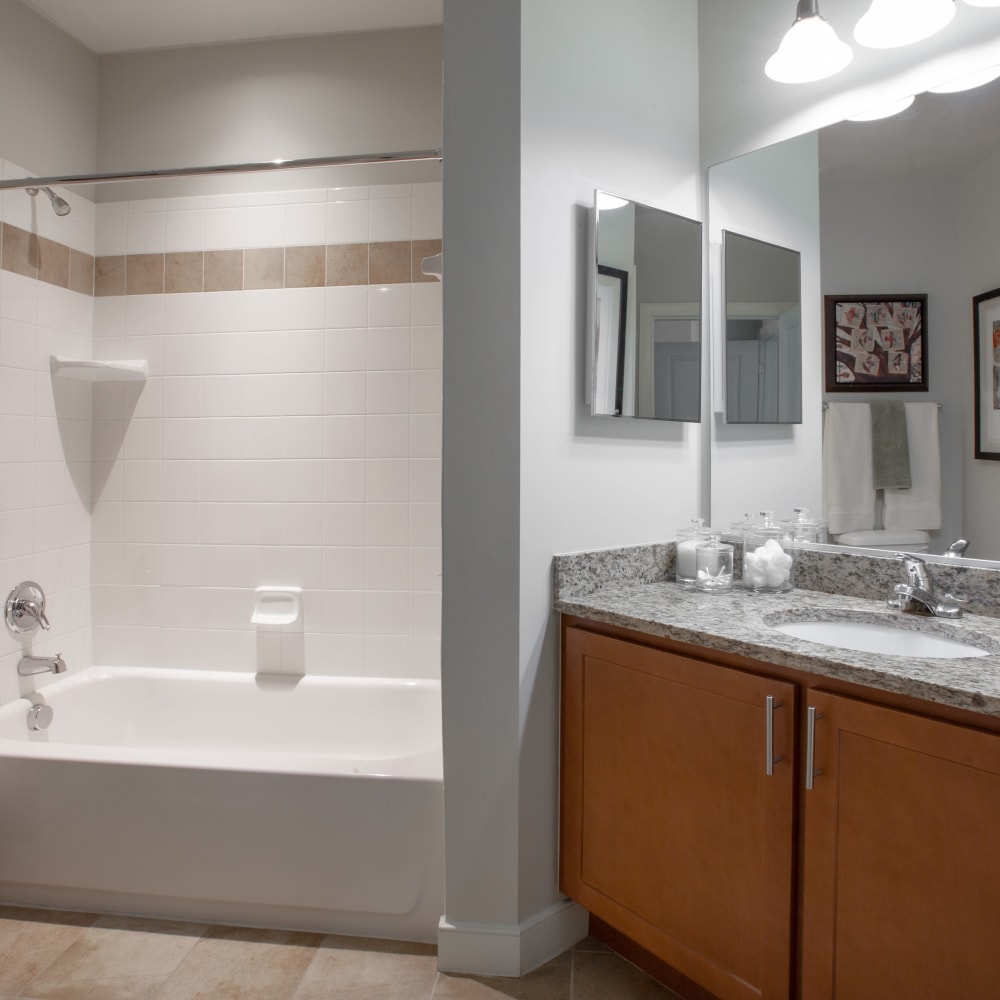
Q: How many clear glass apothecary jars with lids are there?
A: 3